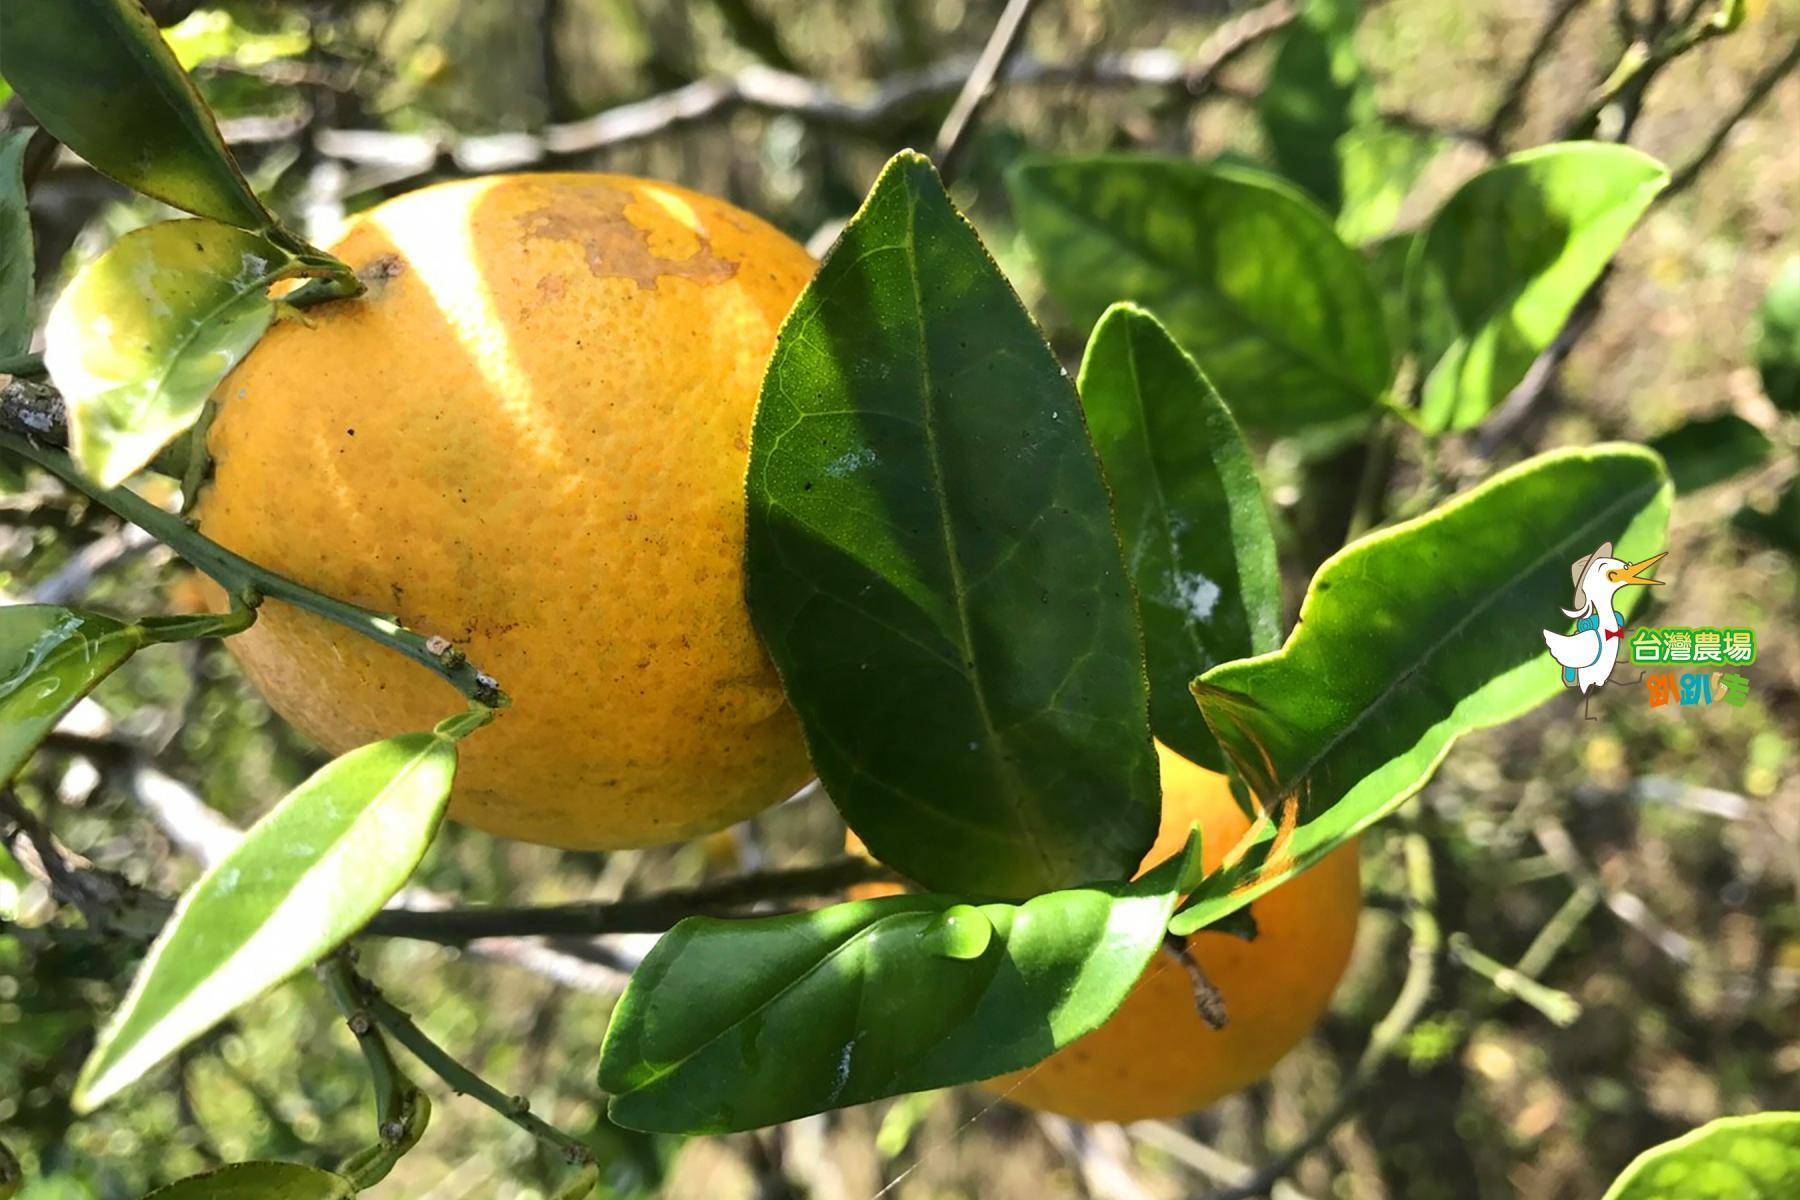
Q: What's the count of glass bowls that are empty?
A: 0